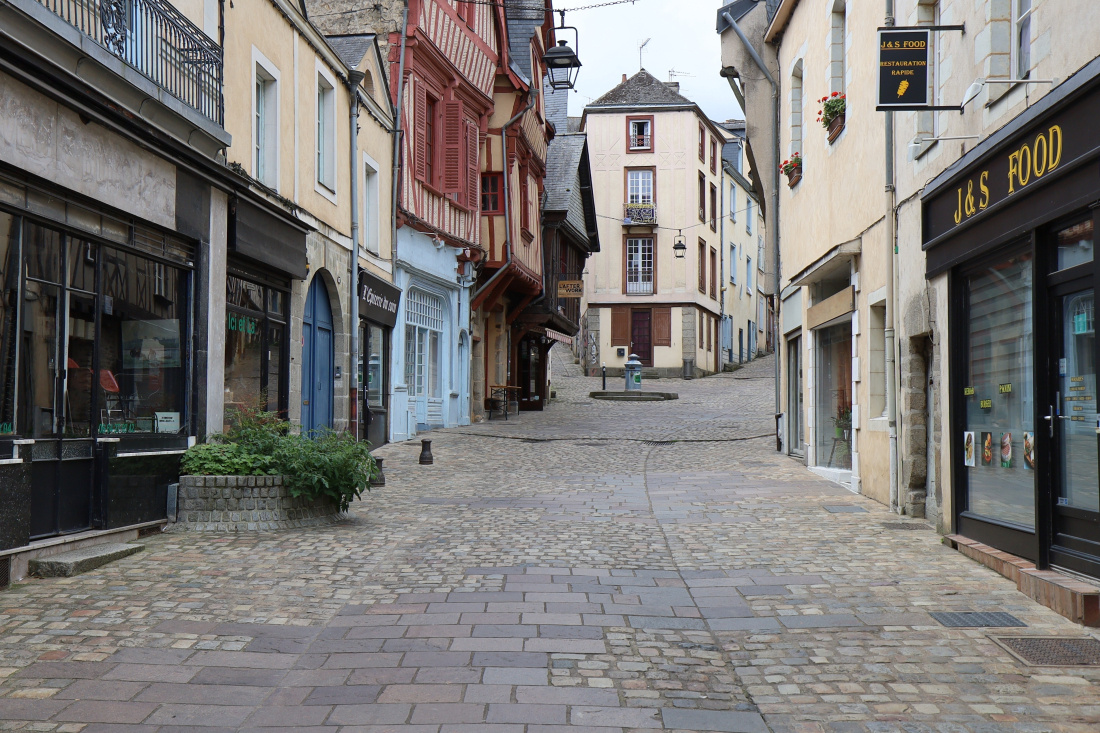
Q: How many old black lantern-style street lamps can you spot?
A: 2